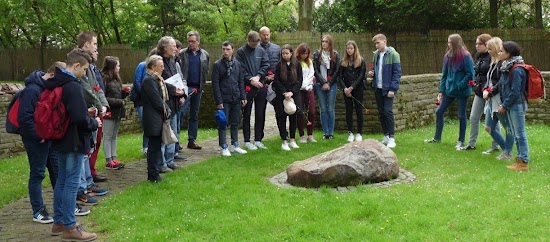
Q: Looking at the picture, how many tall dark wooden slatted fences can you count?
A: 1